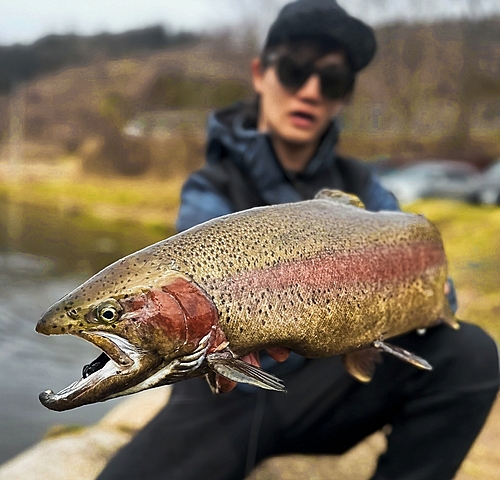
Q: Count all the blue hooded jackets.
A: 1